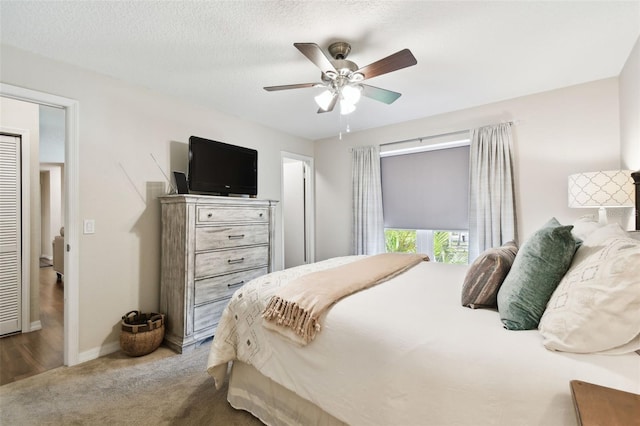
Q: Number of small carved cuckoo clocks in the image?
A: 0